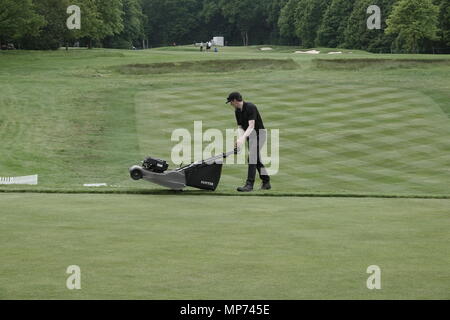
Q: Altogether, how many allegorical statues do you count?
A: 0